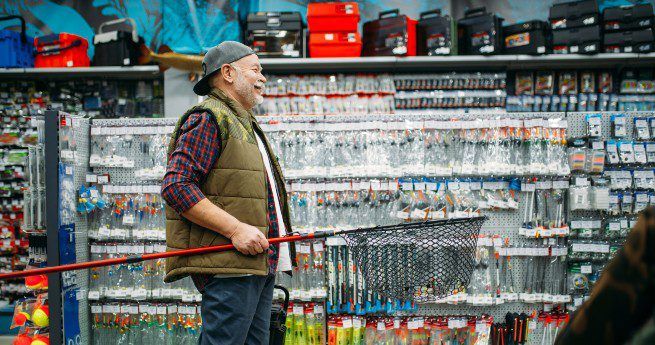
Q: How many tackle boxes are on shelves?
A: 14